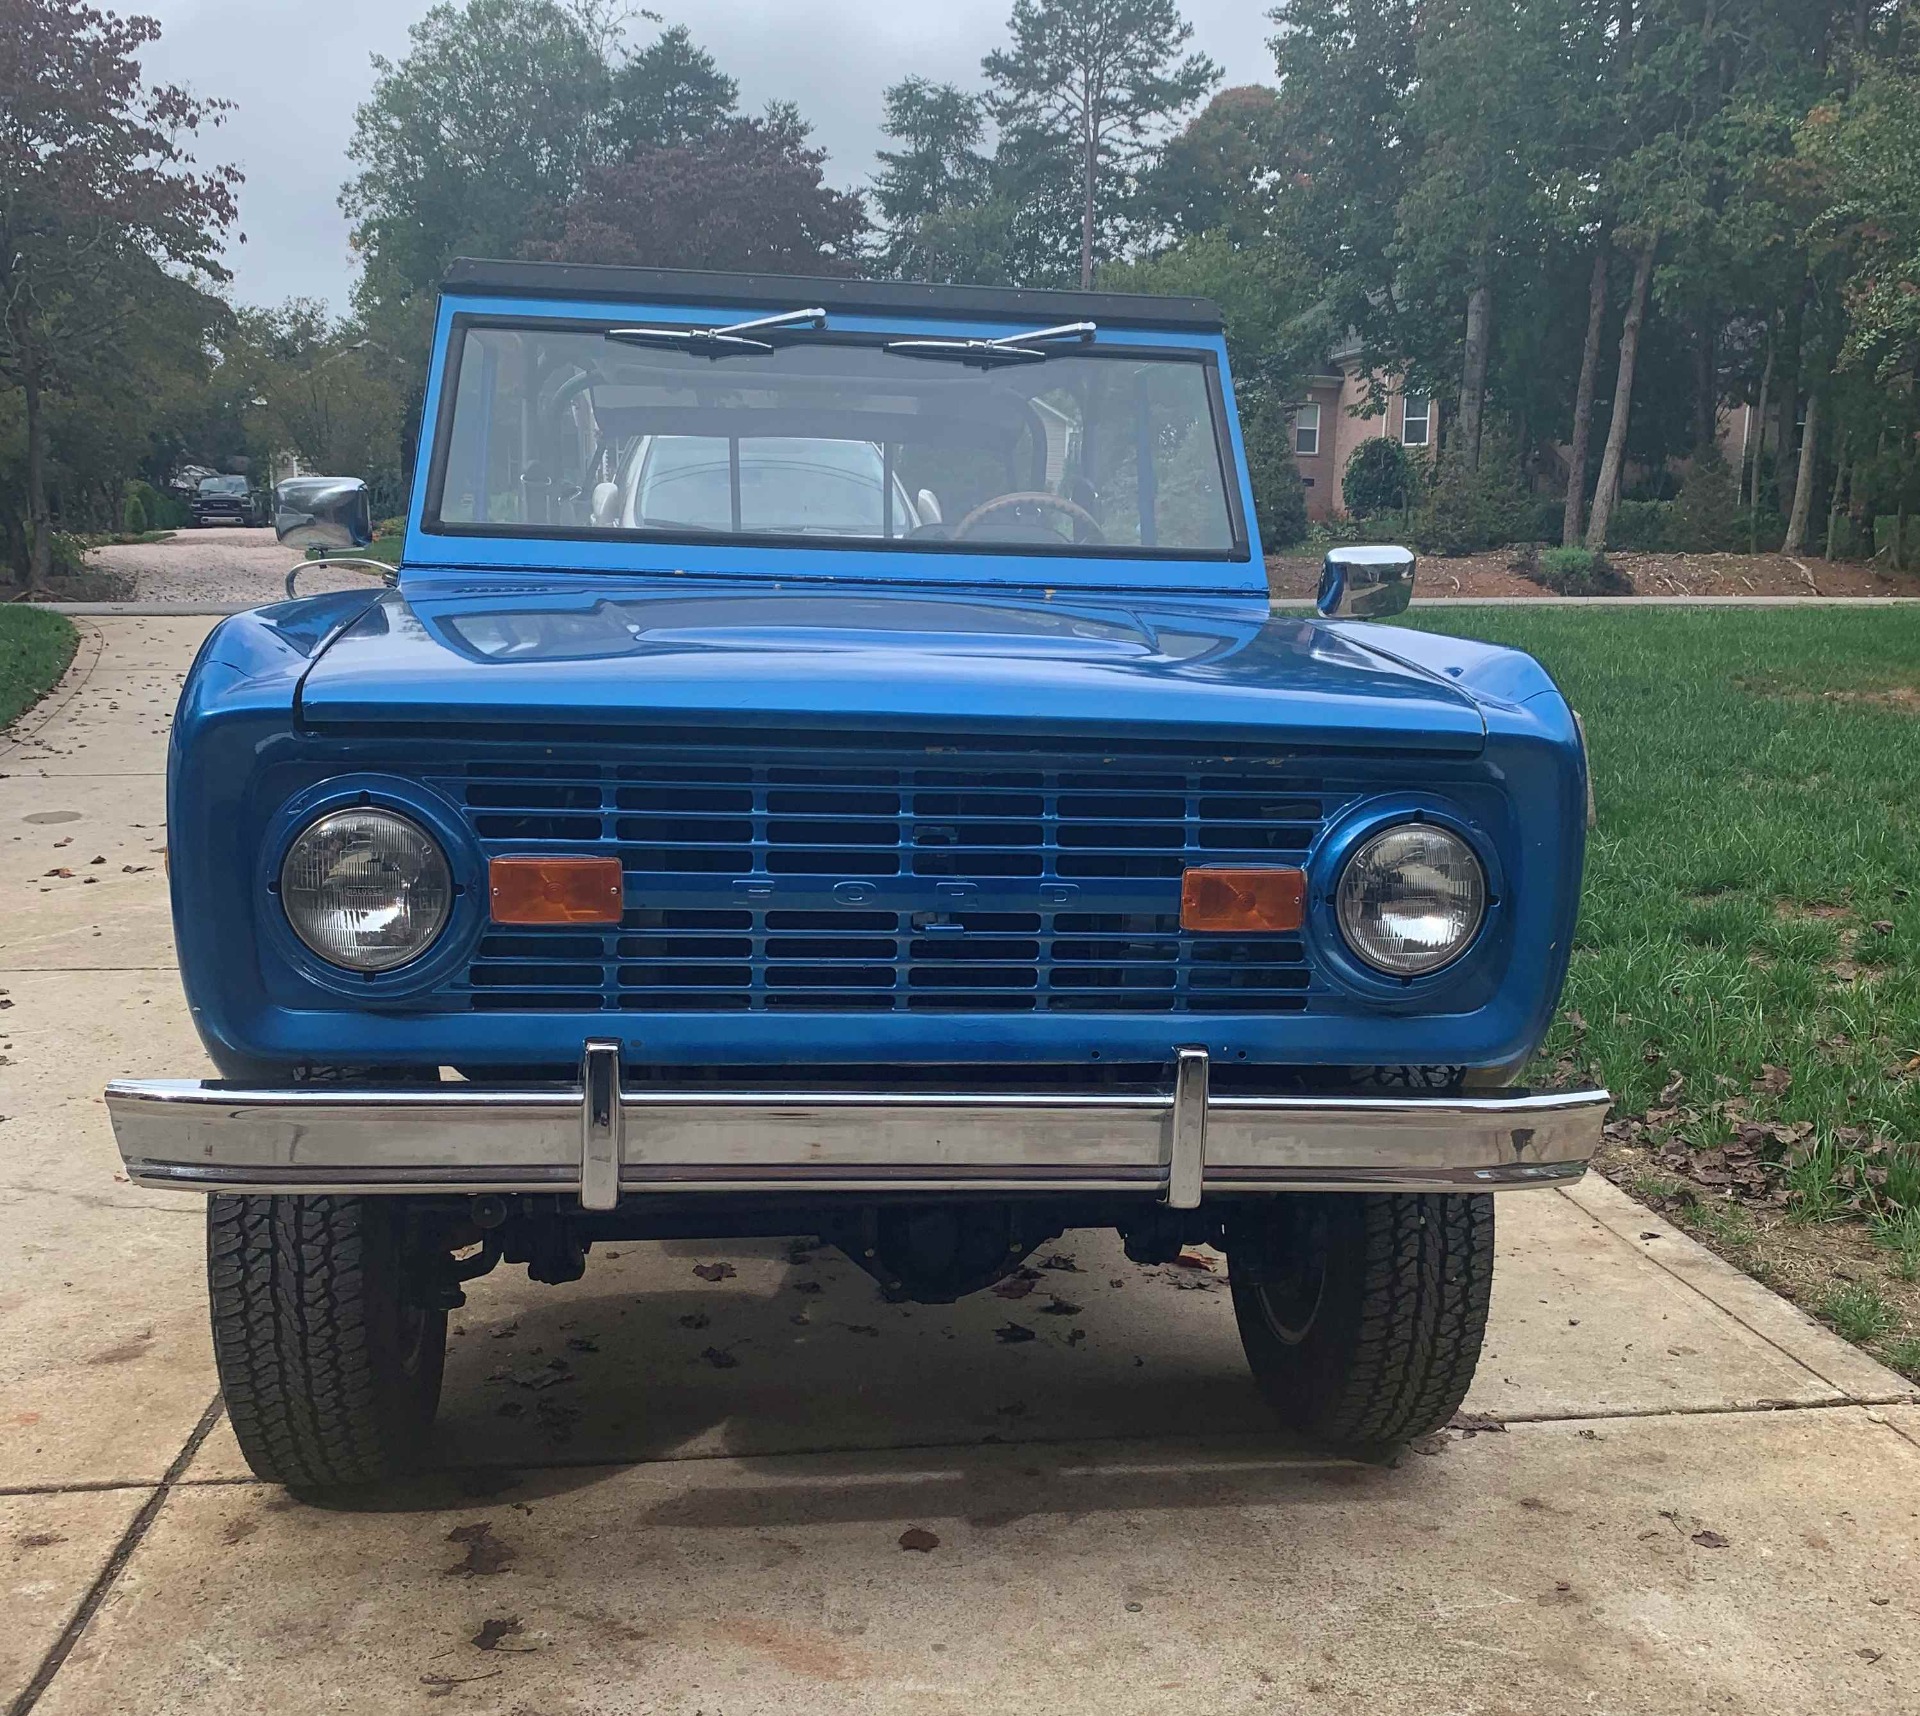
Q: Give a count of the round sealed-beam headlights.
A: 2